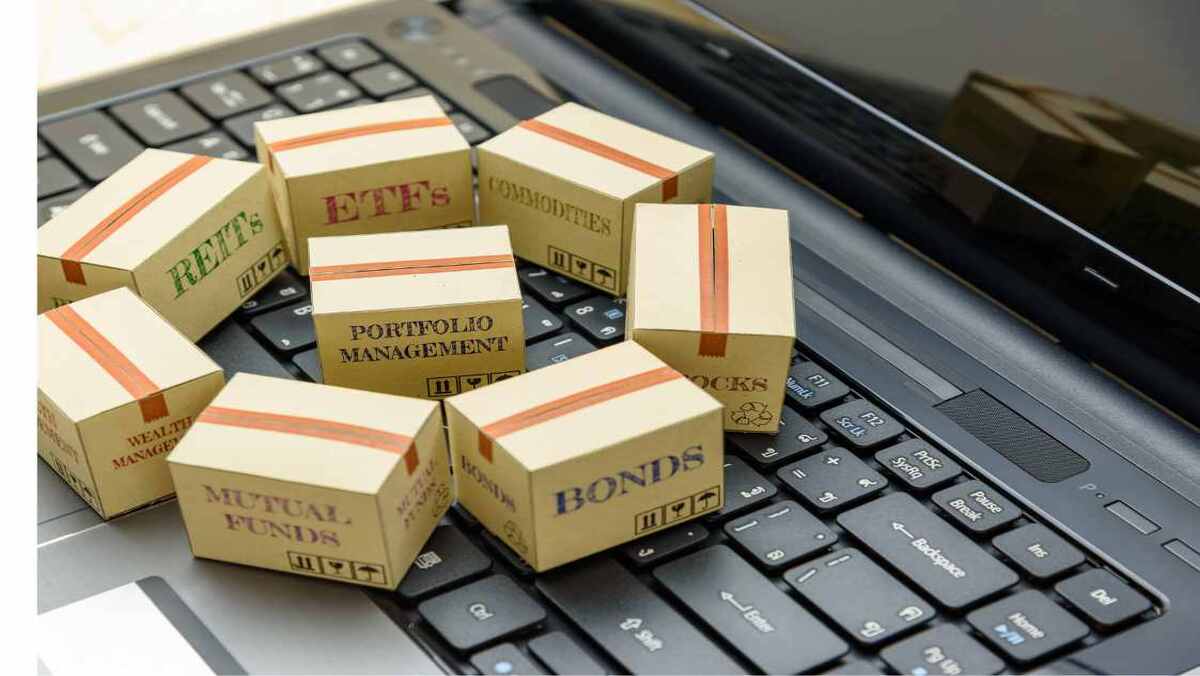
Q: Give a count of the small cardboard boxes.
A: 8